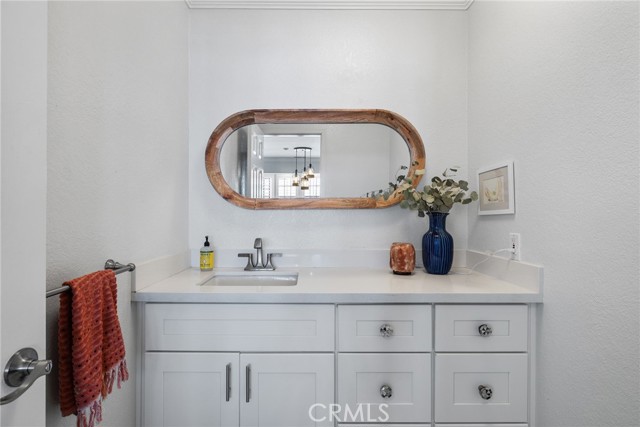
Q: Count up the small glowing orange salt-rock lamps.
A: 1